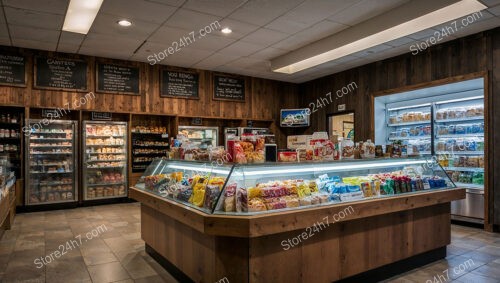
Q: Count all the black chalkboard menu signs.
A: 5